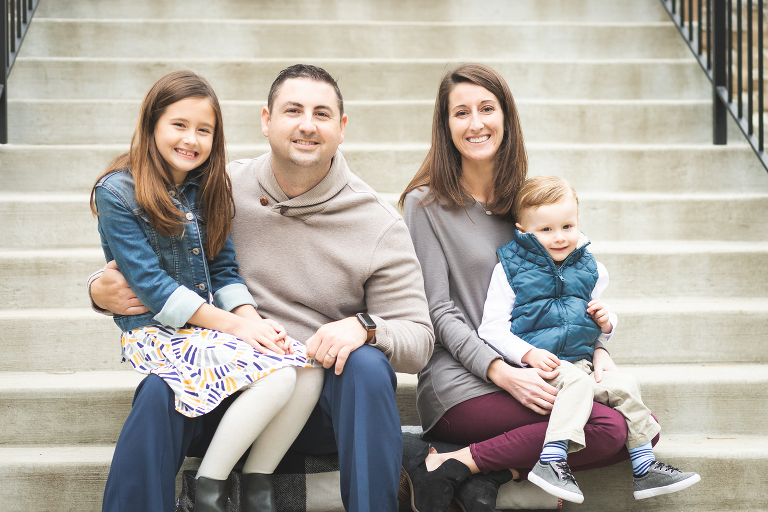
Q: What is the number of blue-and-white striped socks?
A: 2